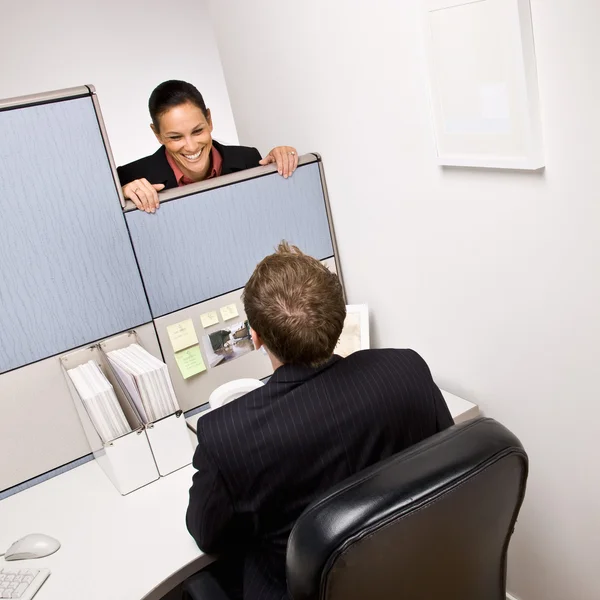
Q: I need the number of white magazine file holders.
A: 2